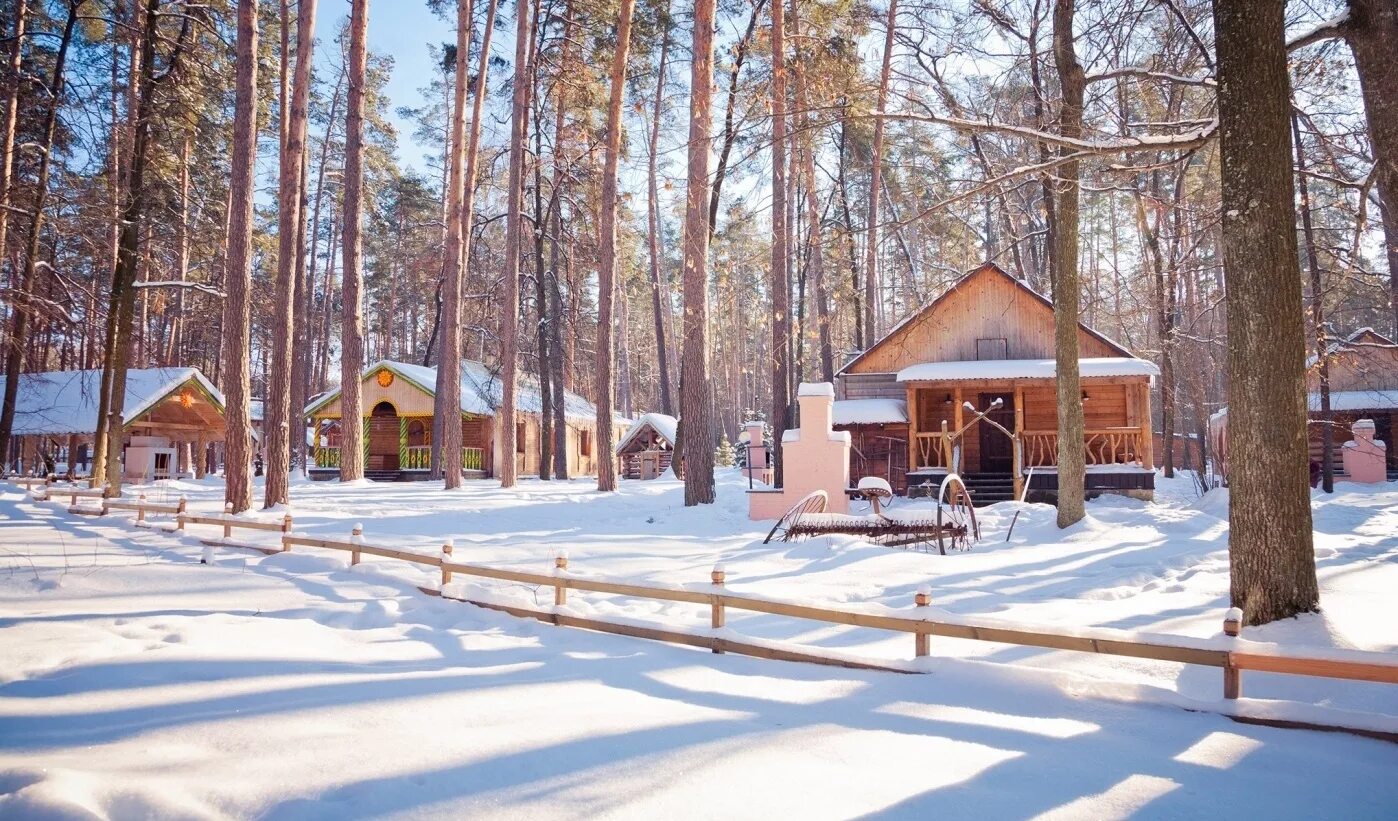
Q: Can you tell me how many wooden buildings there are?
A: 5